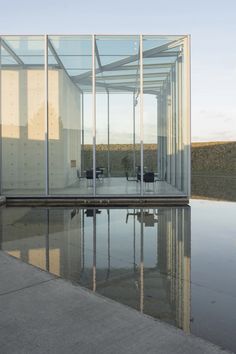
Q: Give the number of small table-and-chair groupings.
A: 2